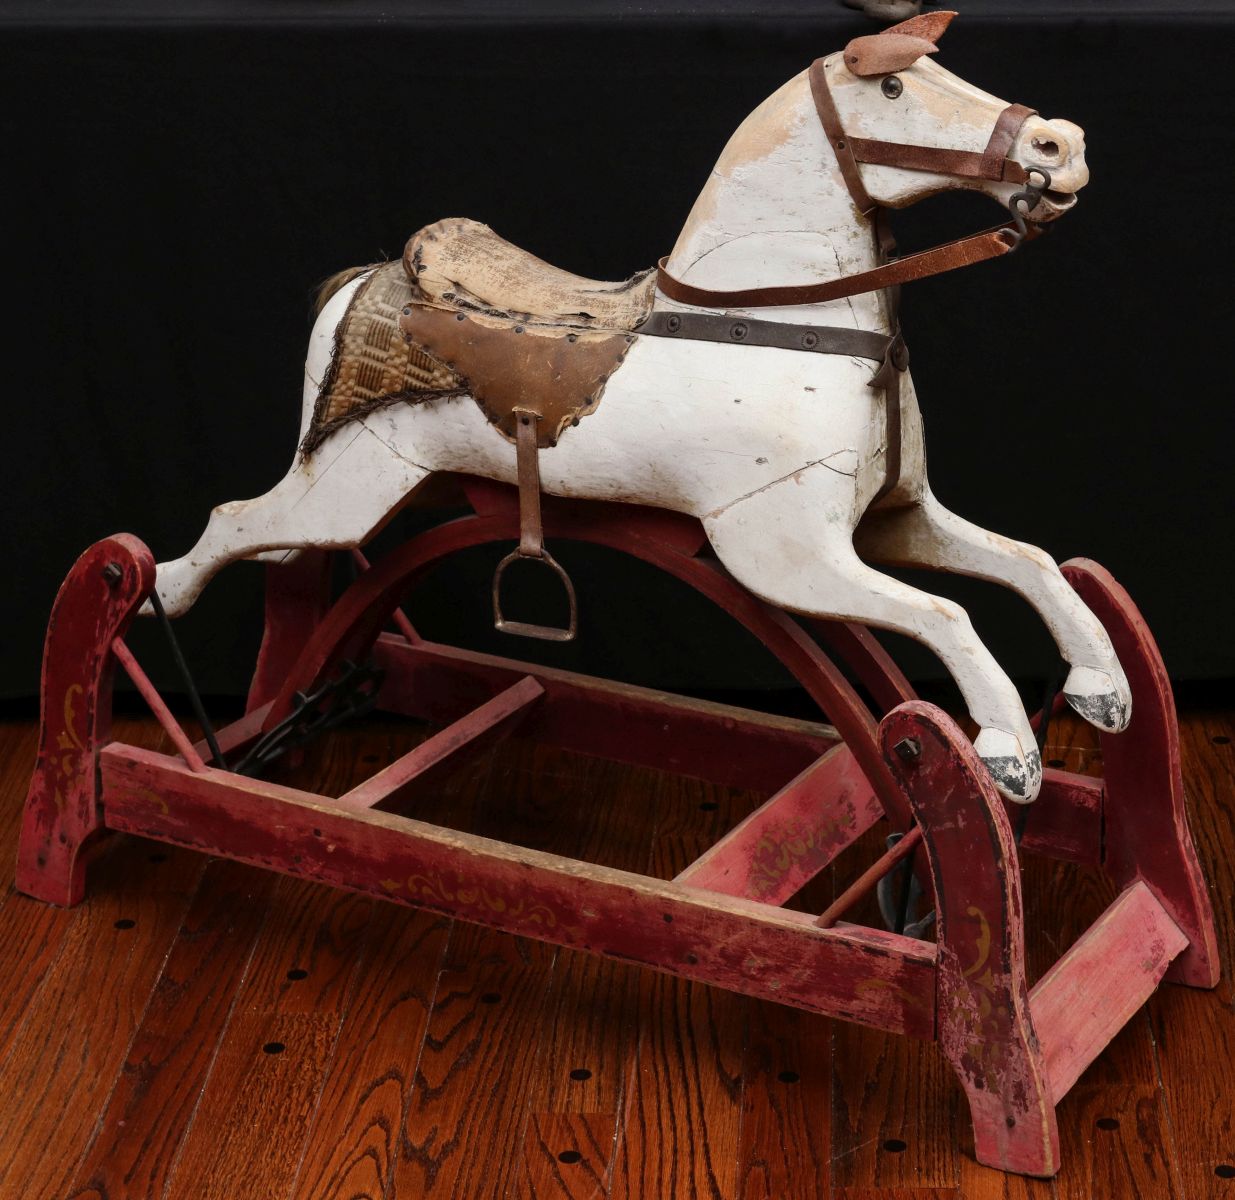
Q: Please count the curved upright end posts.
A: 4